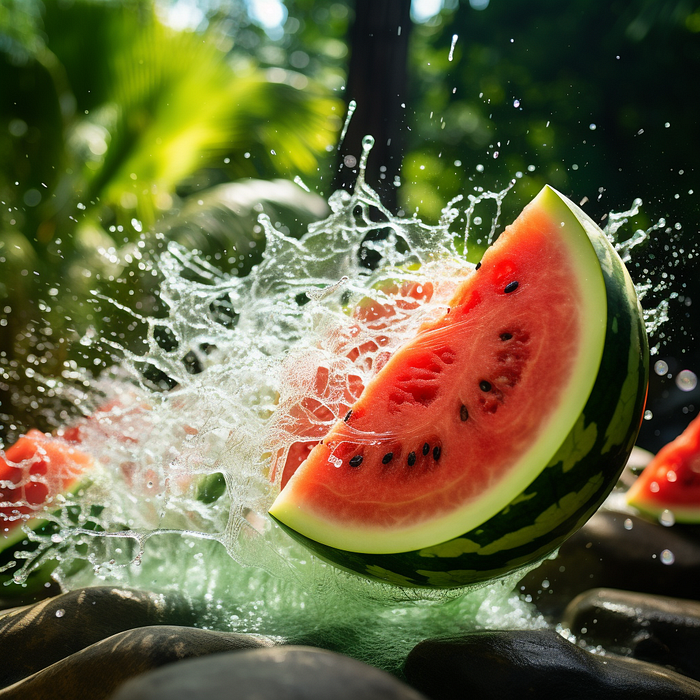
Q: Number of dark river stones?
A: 6